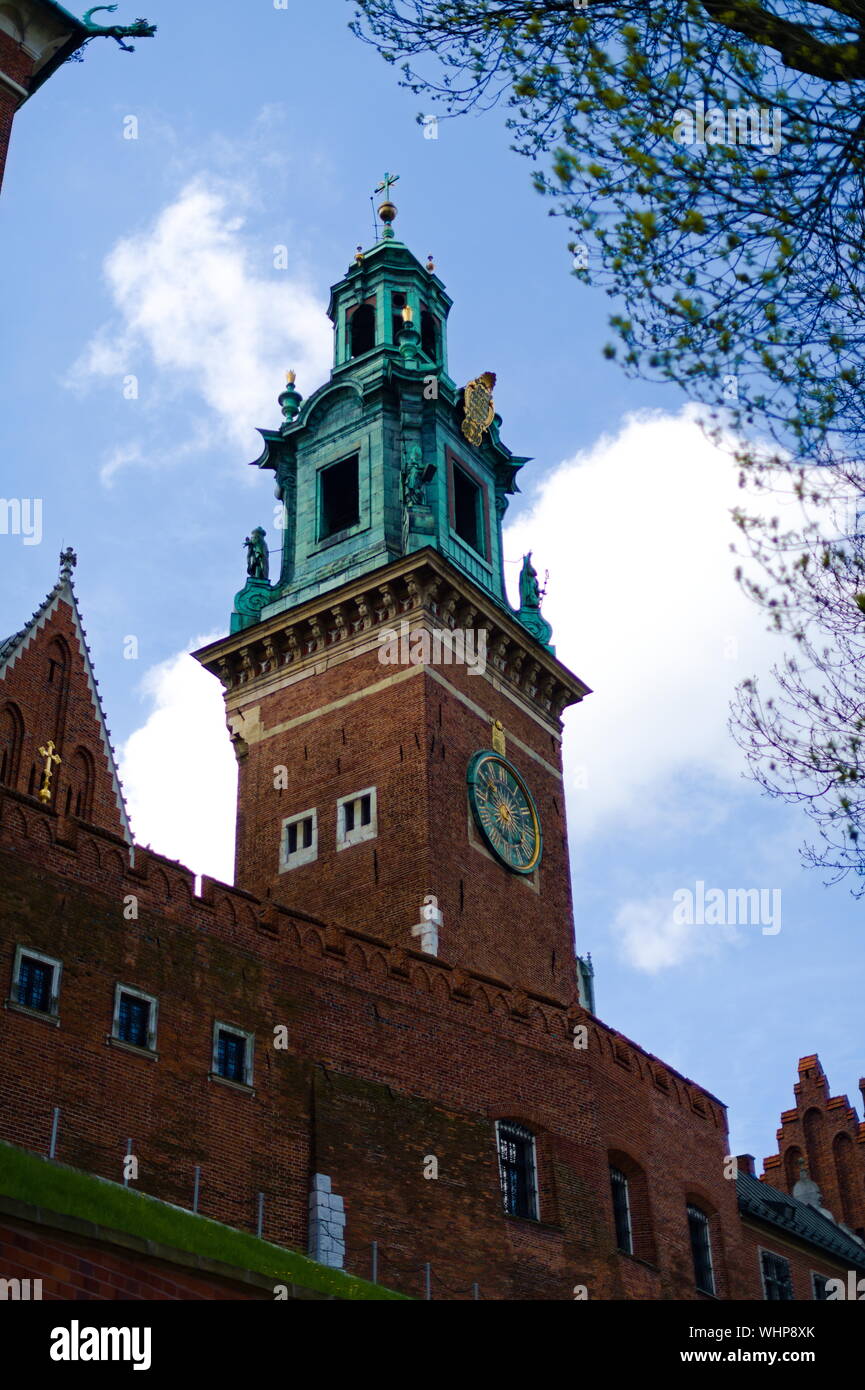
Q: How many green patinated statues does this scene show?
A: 3